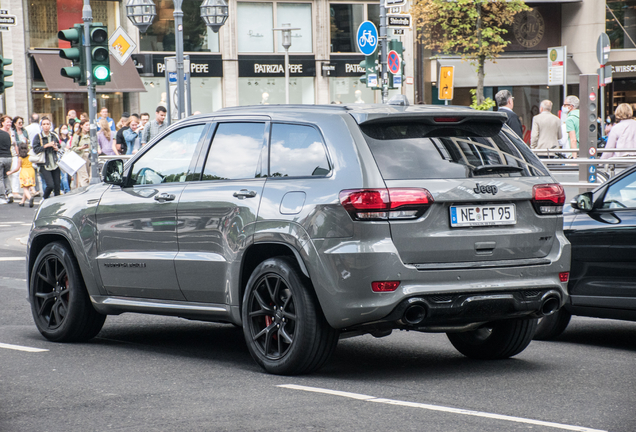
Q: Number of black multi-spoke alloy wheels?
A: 2